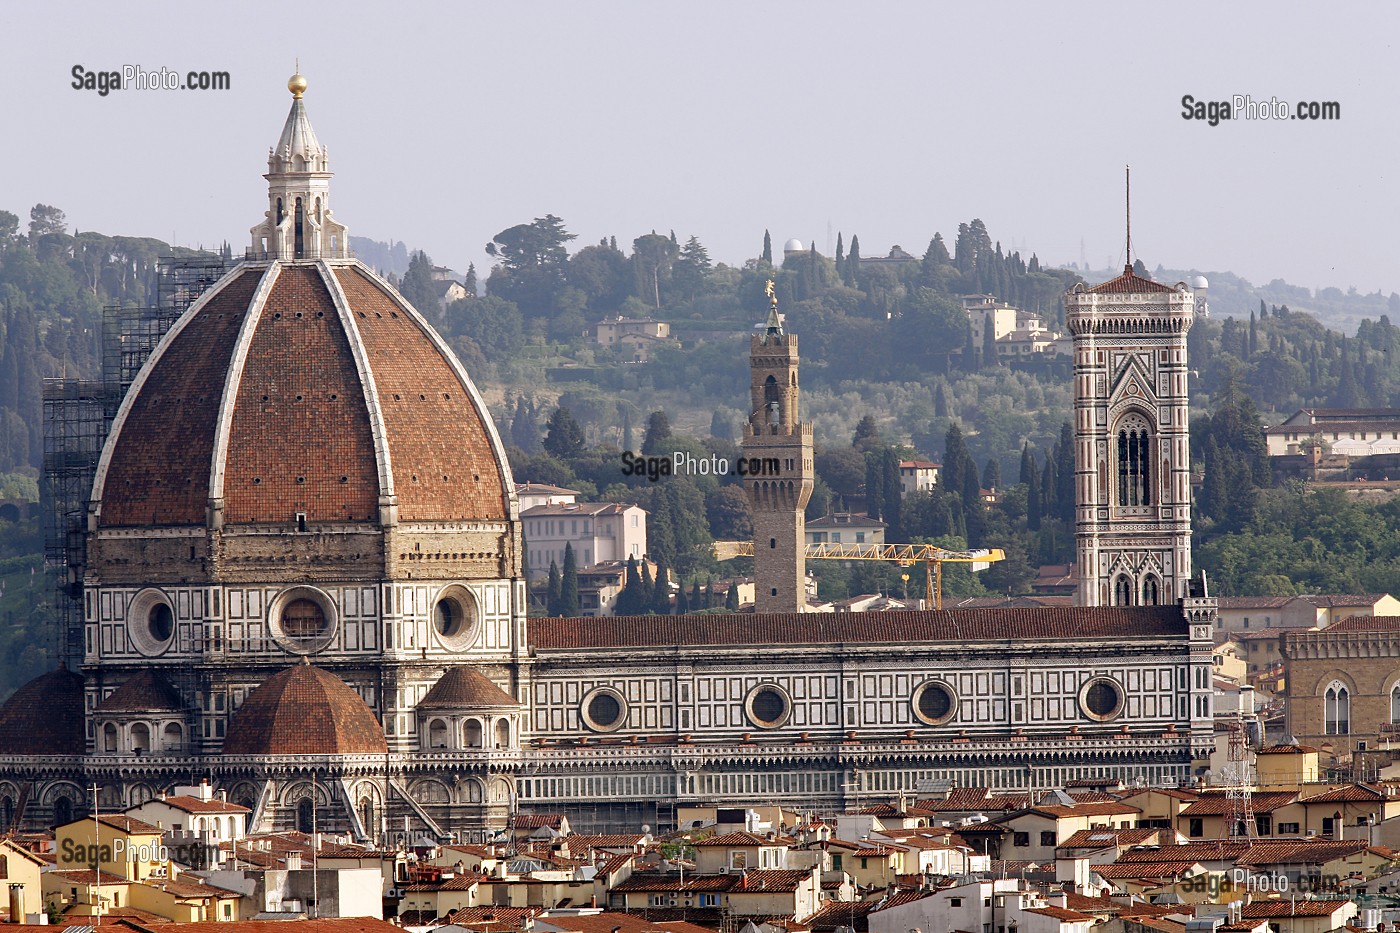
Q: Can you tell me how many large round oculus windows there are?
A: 7